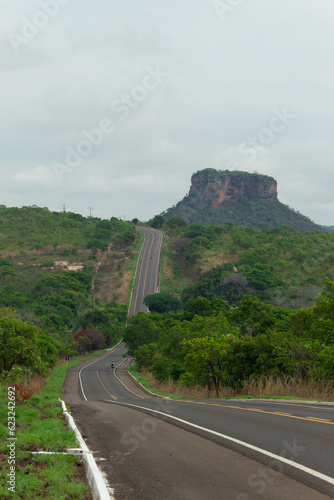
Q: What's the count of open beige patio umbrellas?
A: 0